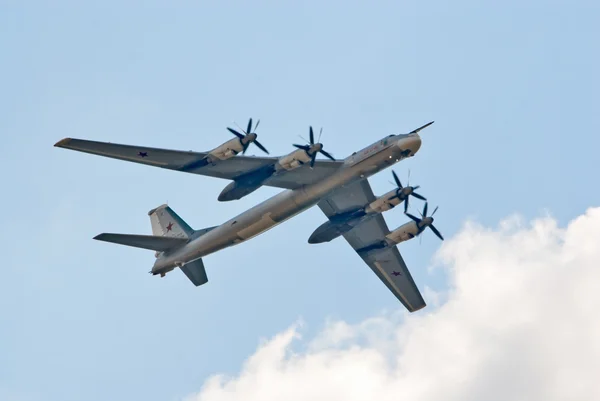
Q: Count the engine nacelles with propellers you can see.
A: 4